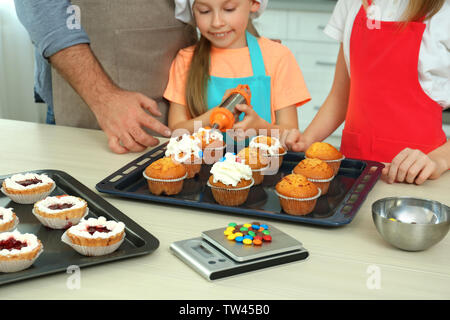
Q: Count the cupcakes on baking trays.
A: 14